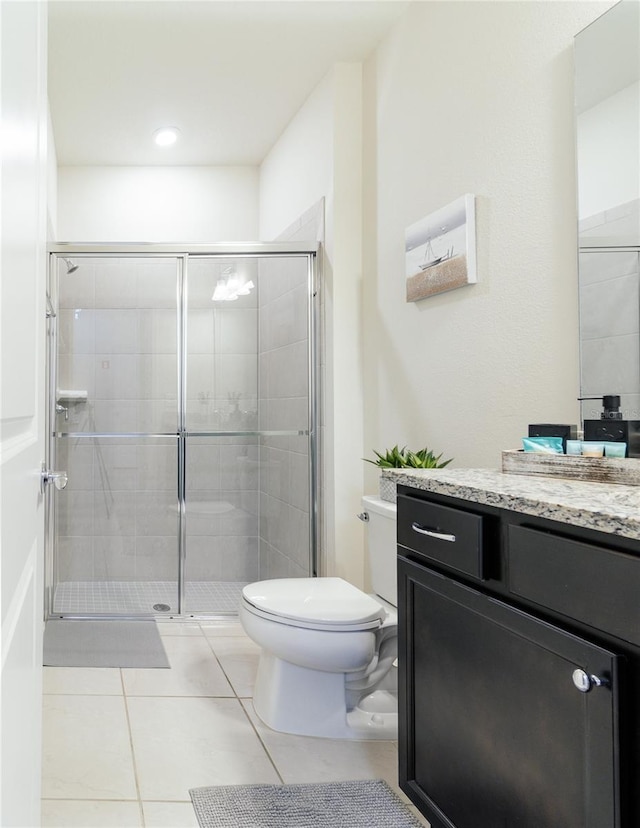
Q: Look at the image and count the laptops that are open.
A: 0